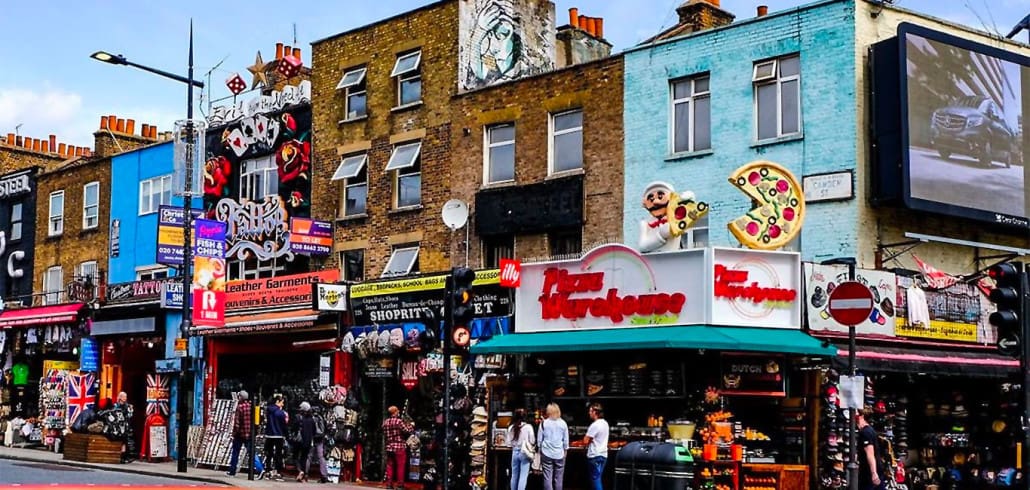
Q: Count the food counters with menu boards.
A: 1